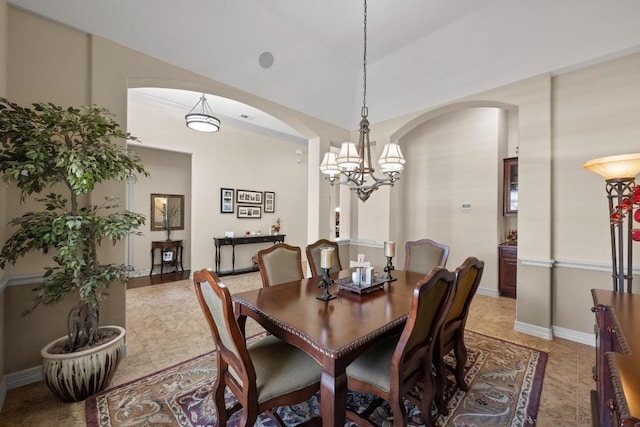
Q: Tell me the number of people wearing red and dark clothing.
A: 0